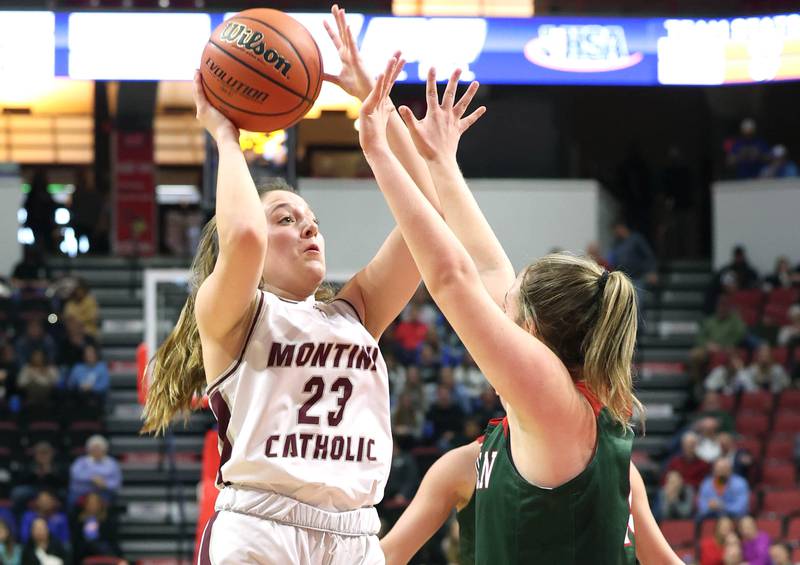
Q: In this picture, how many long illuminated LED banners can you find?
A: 1